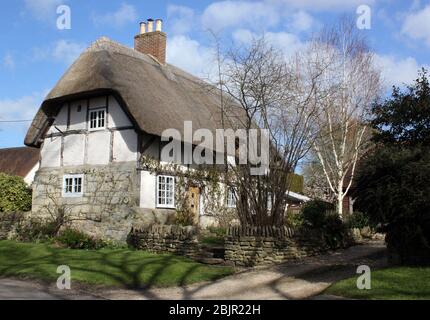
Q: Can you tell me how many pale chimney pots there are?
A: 3